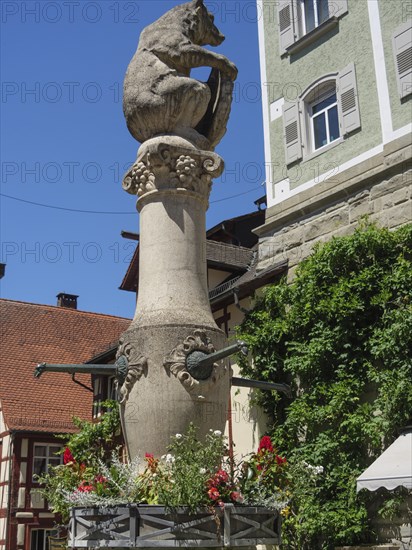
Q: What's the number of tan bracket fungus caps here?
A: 0